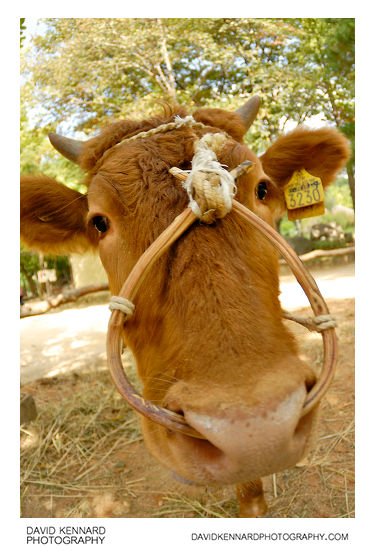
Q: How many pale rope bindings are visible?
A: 3